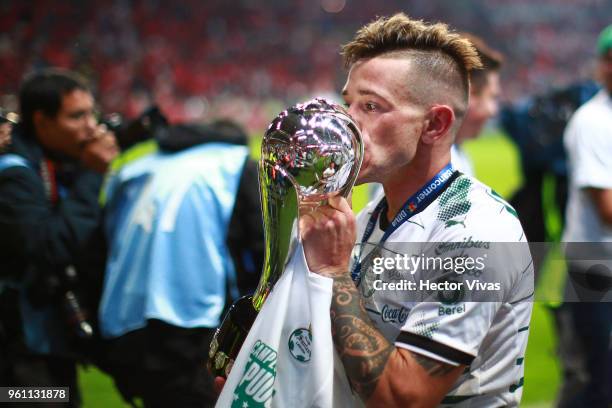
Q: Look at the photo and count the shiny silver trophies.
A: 1